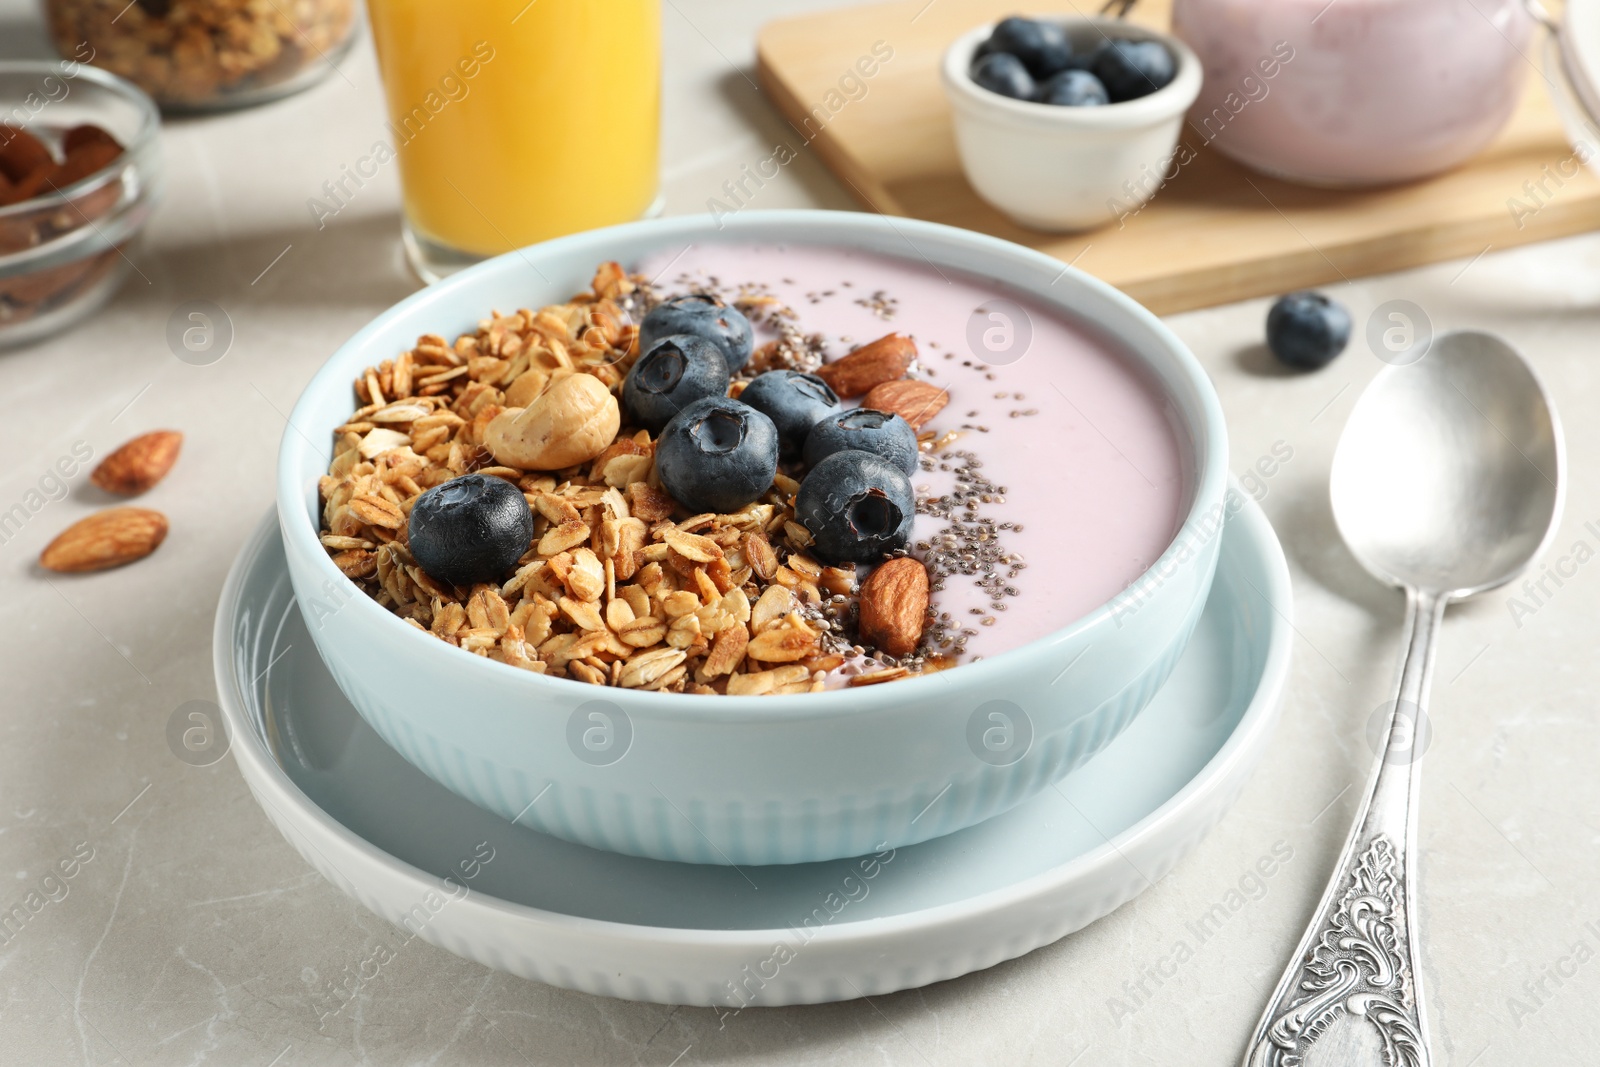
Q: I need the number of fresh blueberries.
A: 12